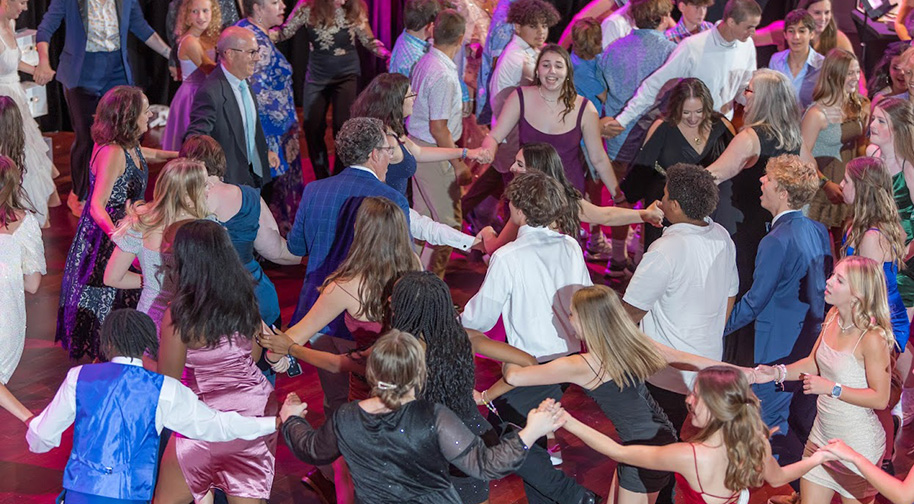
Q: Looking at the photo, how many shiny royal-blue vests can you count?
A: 1